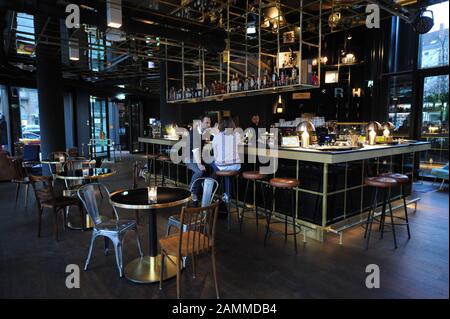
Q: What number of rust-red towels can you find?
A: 0